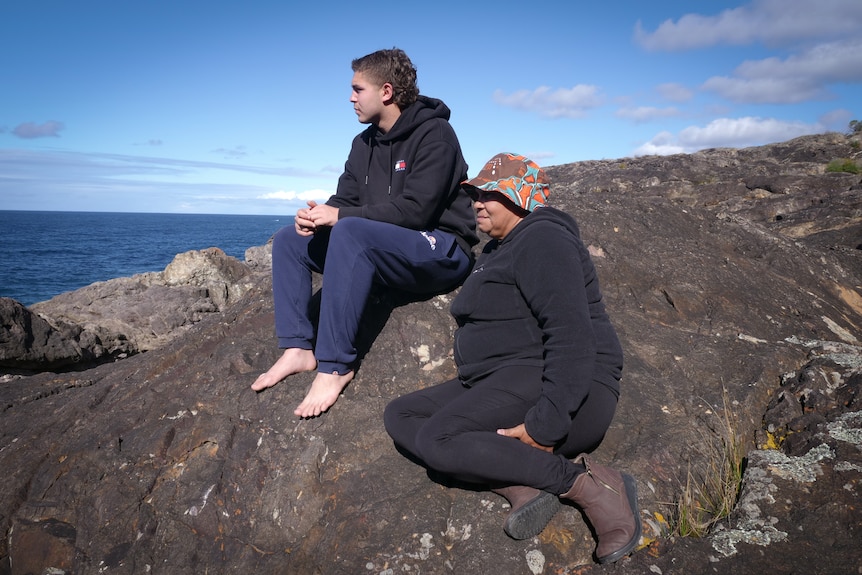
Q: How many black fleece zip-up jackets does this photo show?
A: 1